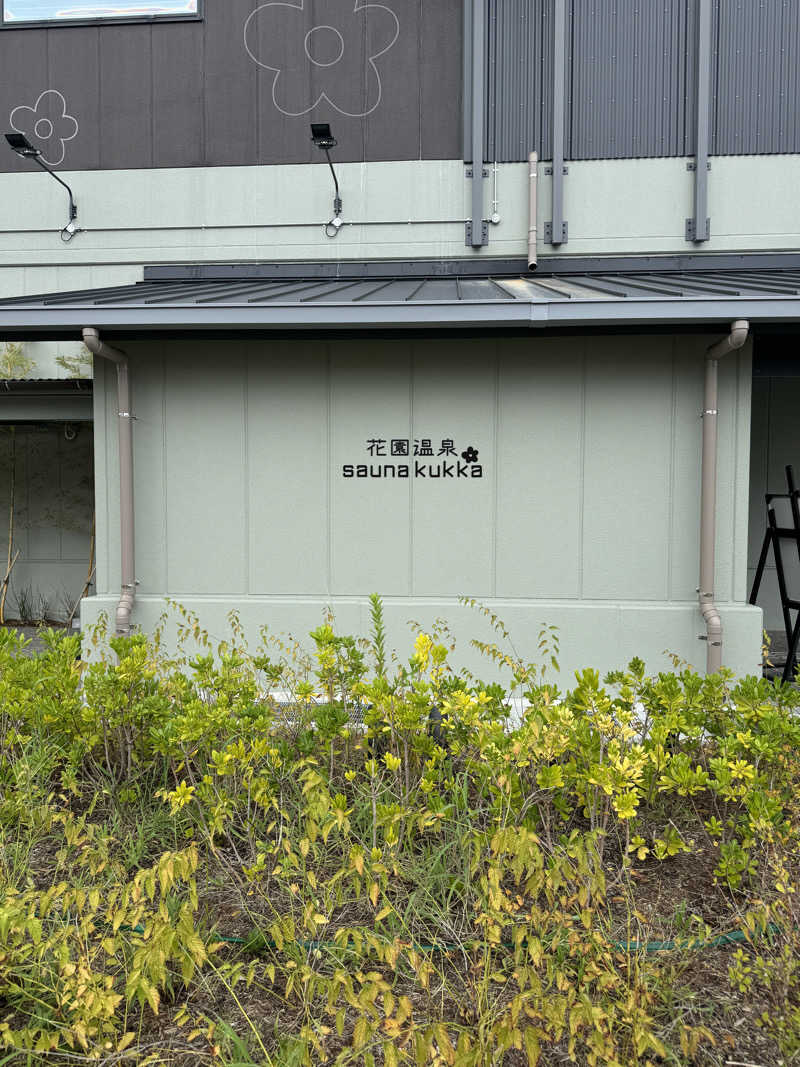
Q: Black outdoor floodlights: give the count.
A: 2